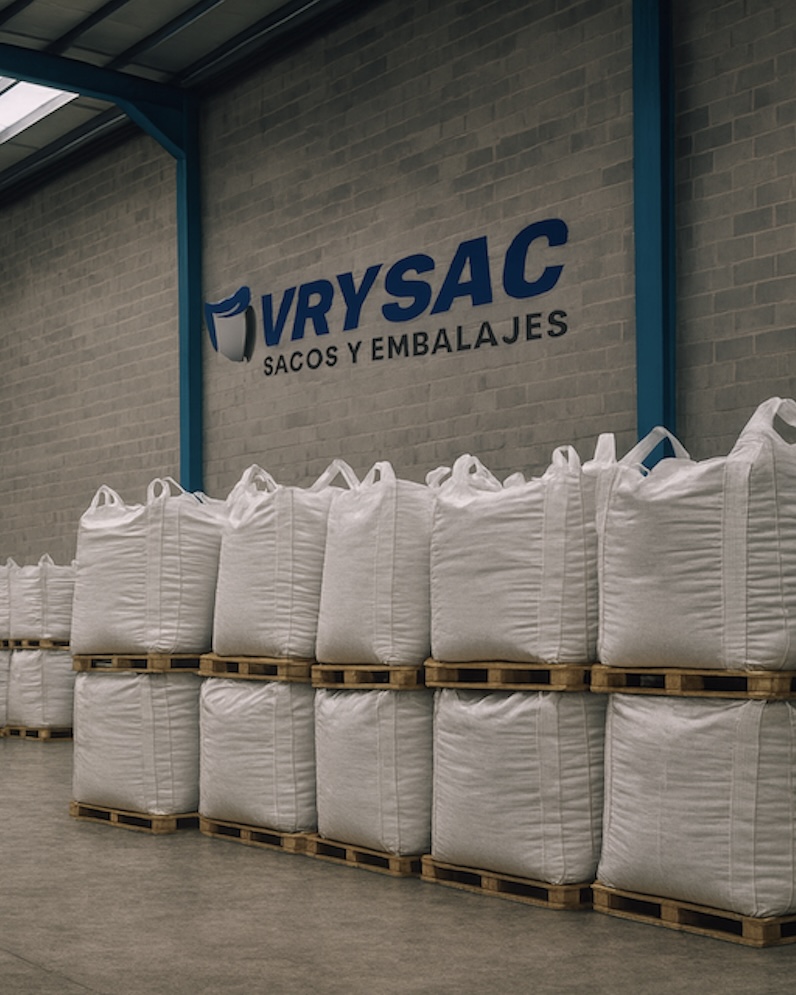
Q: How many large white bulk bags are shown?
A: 14